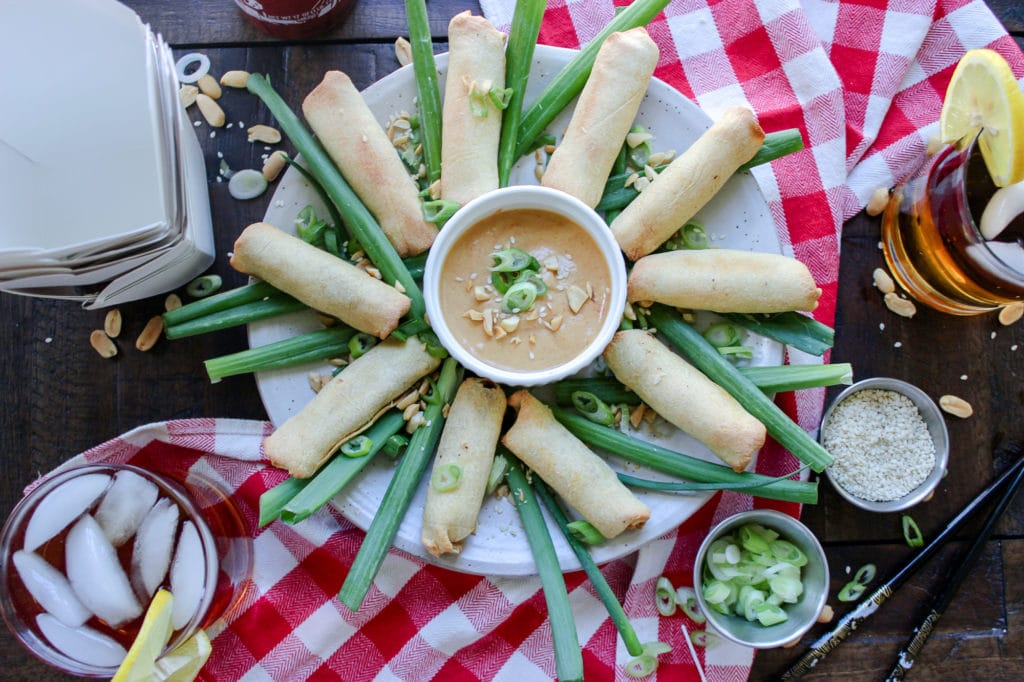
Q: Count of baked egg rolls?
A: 10